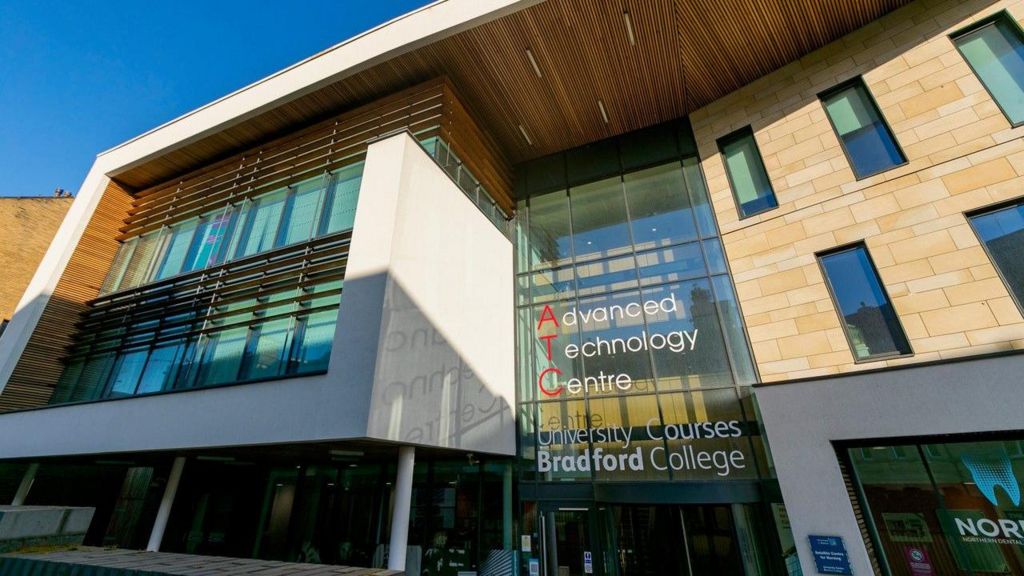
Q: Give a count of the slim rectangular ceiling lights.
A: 4